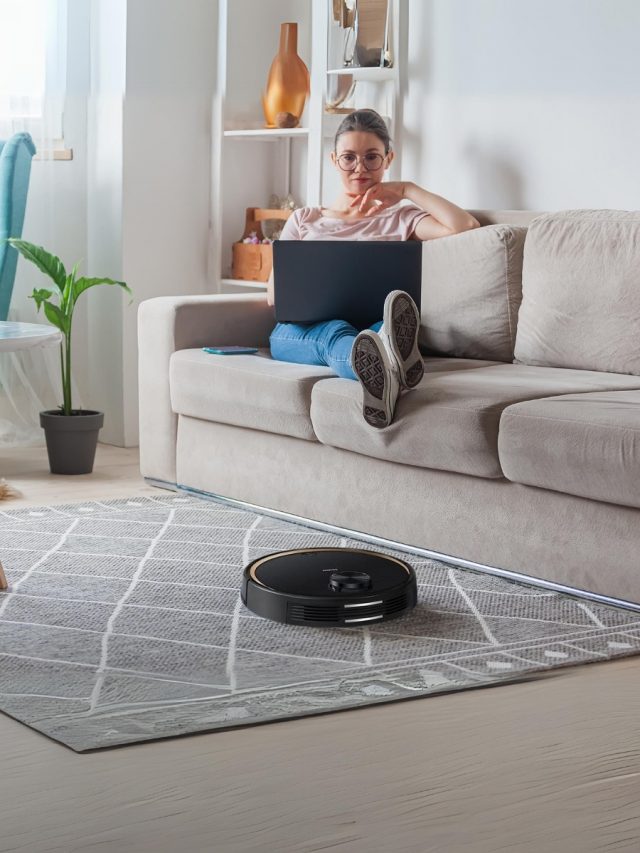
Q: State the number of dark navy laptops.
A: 1